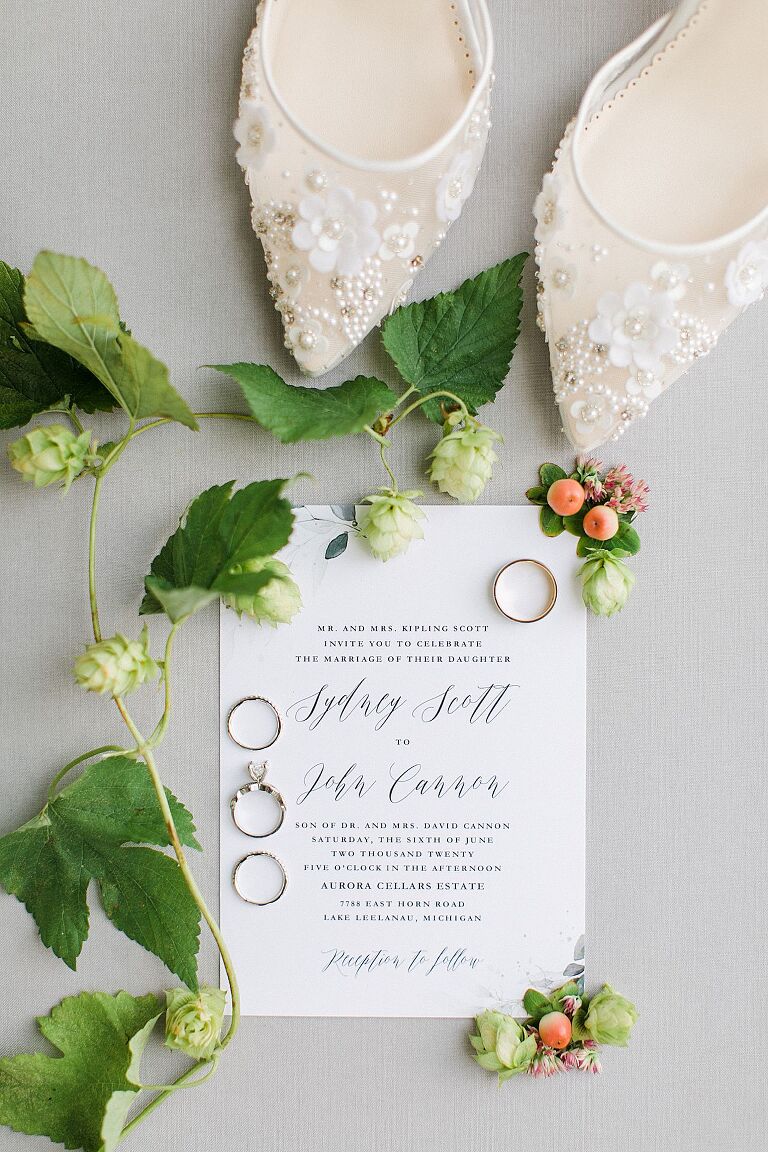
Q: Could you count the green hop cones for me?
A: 9